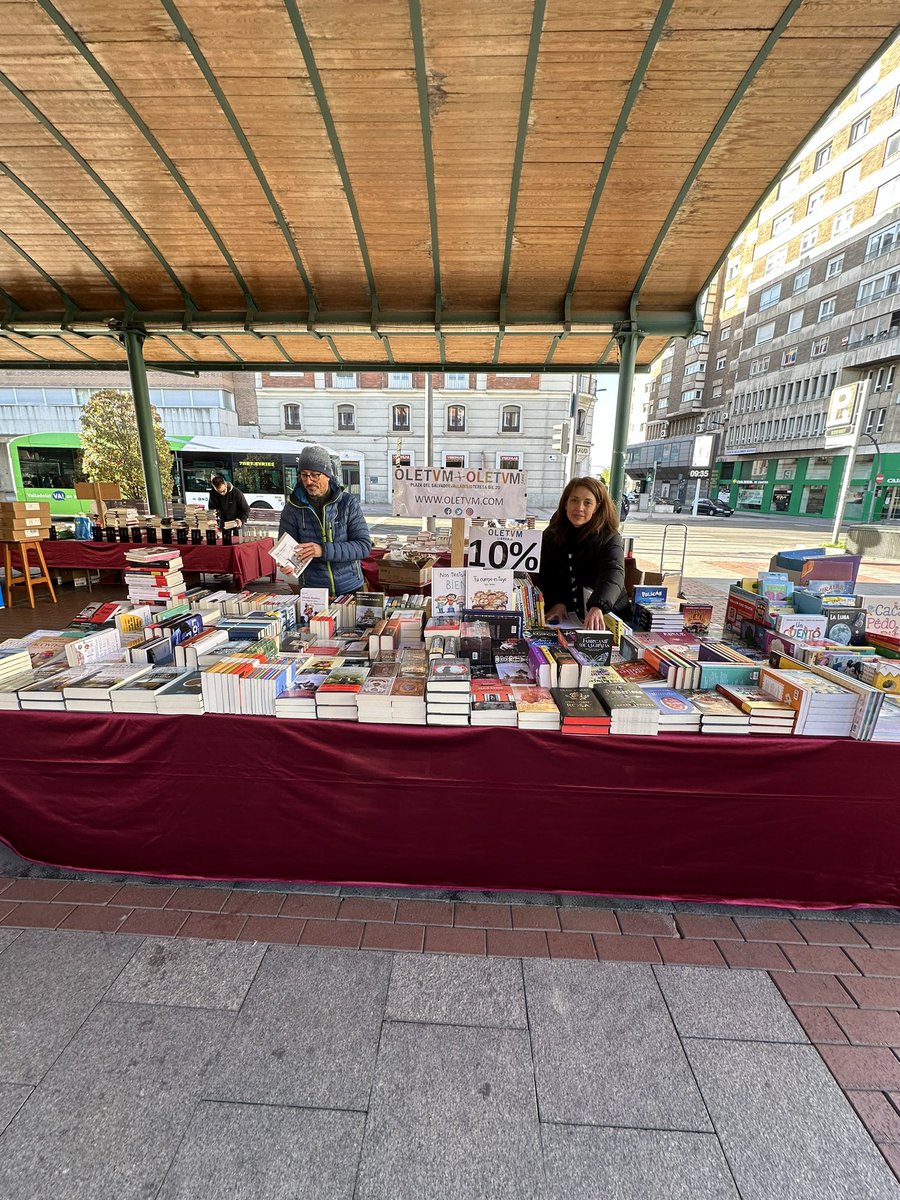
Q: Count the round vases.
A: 0